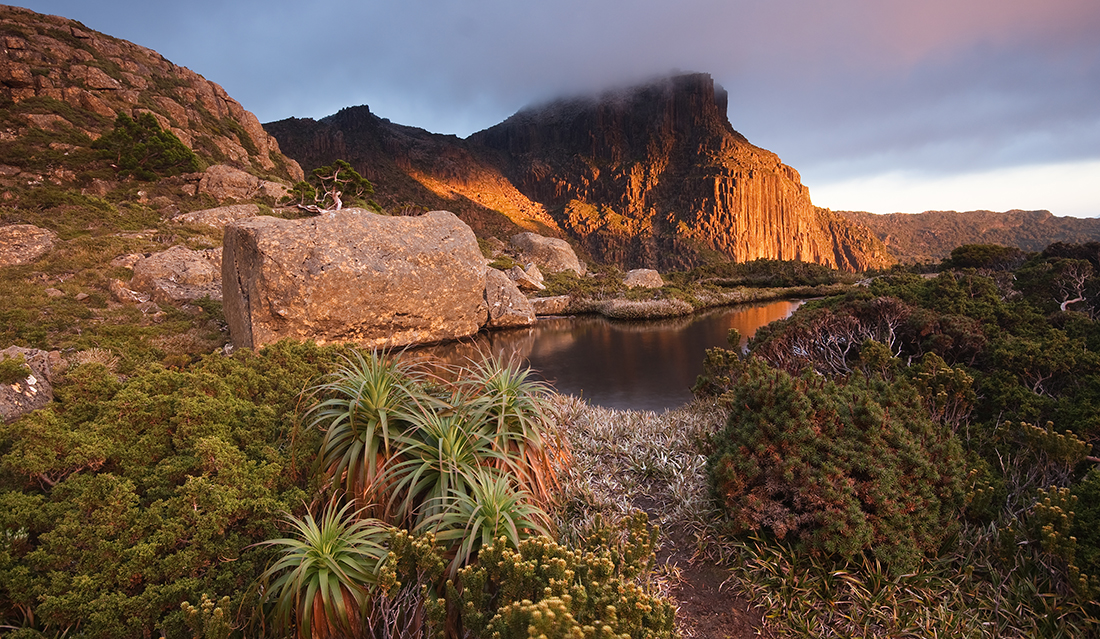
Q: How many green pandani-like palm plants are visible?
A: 5